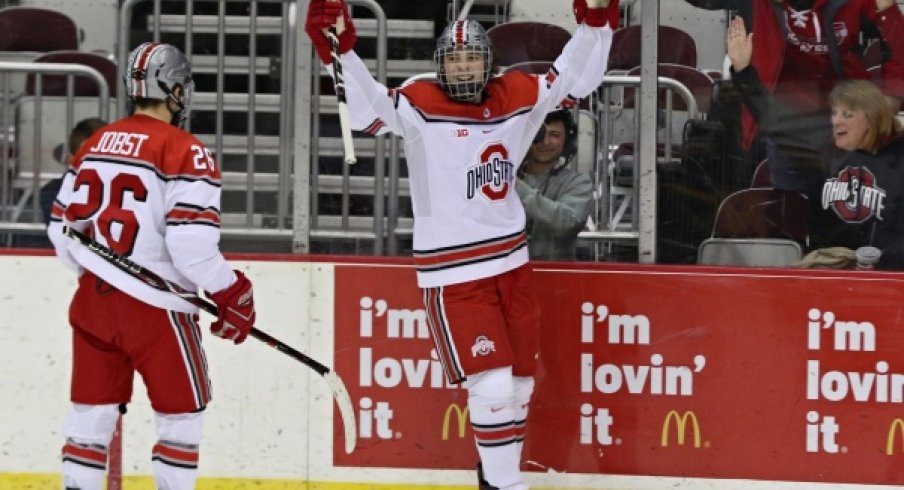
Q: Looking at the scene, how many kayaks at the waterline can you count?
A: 0